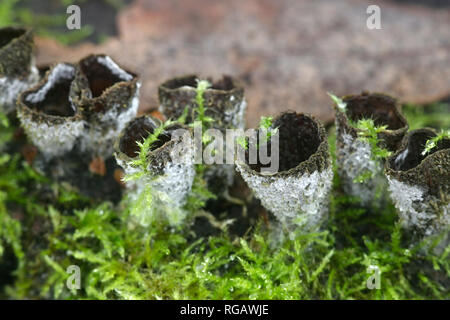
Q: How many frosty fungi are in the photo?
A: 8